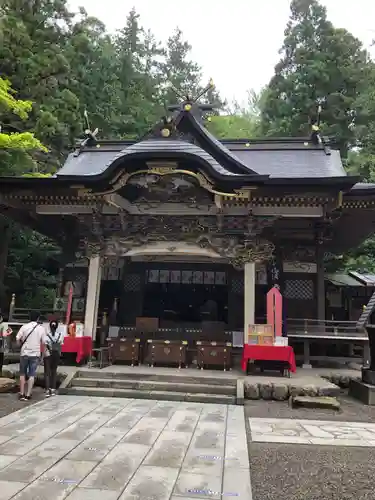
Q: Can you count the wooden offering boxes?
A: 3